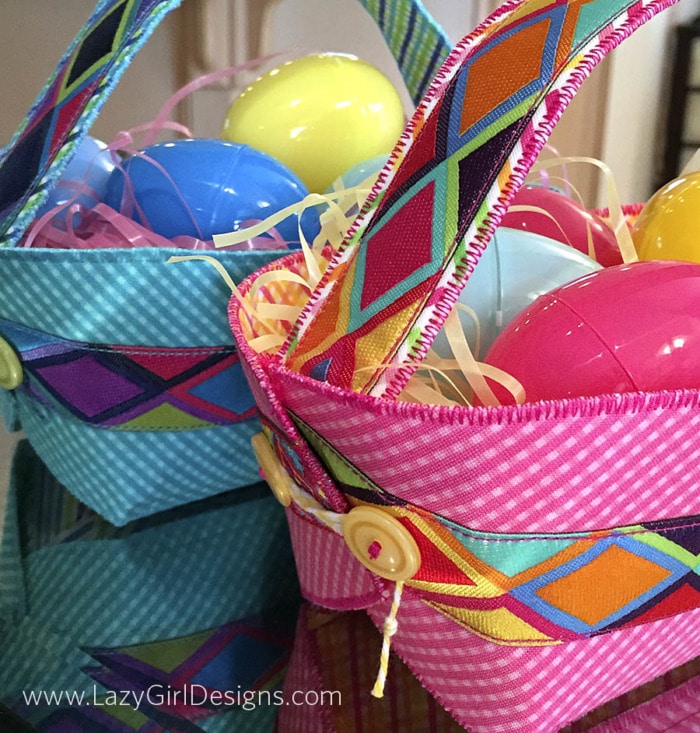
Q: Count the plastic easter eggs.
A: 8